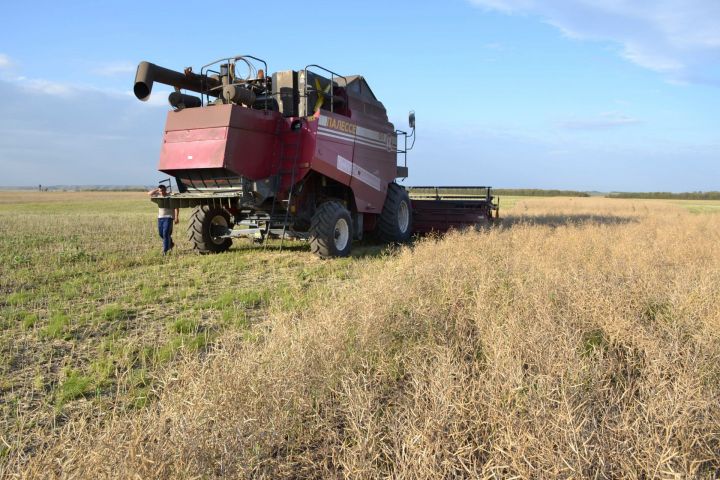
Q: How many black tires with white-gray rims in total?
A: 3